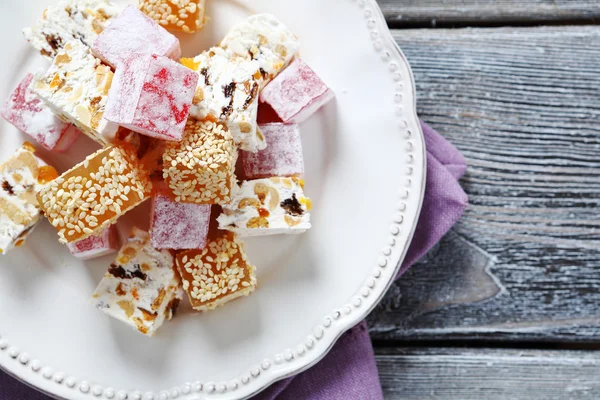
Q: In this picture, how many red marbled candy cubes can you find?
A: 7